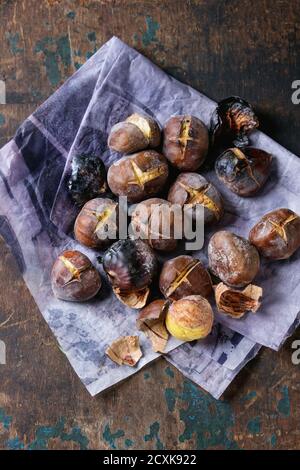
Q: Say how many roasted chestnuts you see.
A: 15